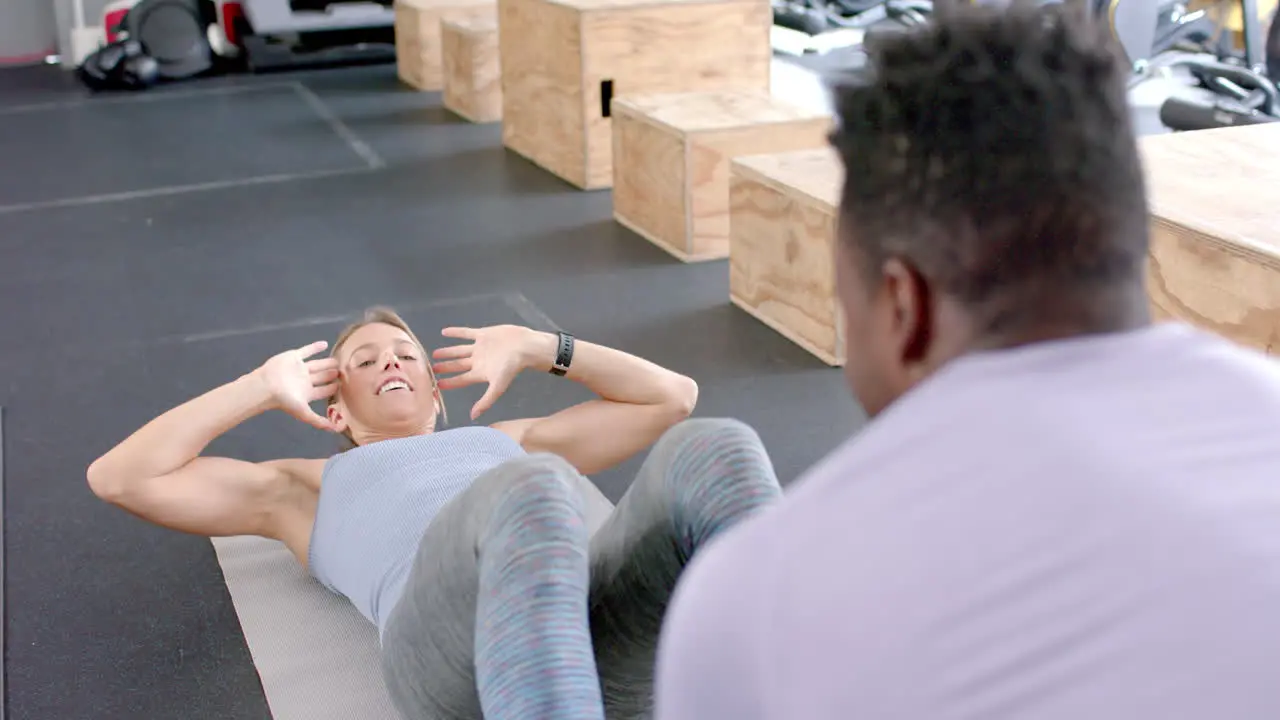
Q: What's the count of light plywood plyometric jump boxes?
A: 6